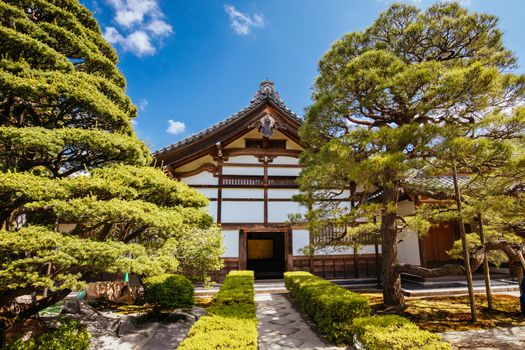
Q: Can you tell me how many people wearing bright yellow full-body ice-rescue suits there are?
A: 0